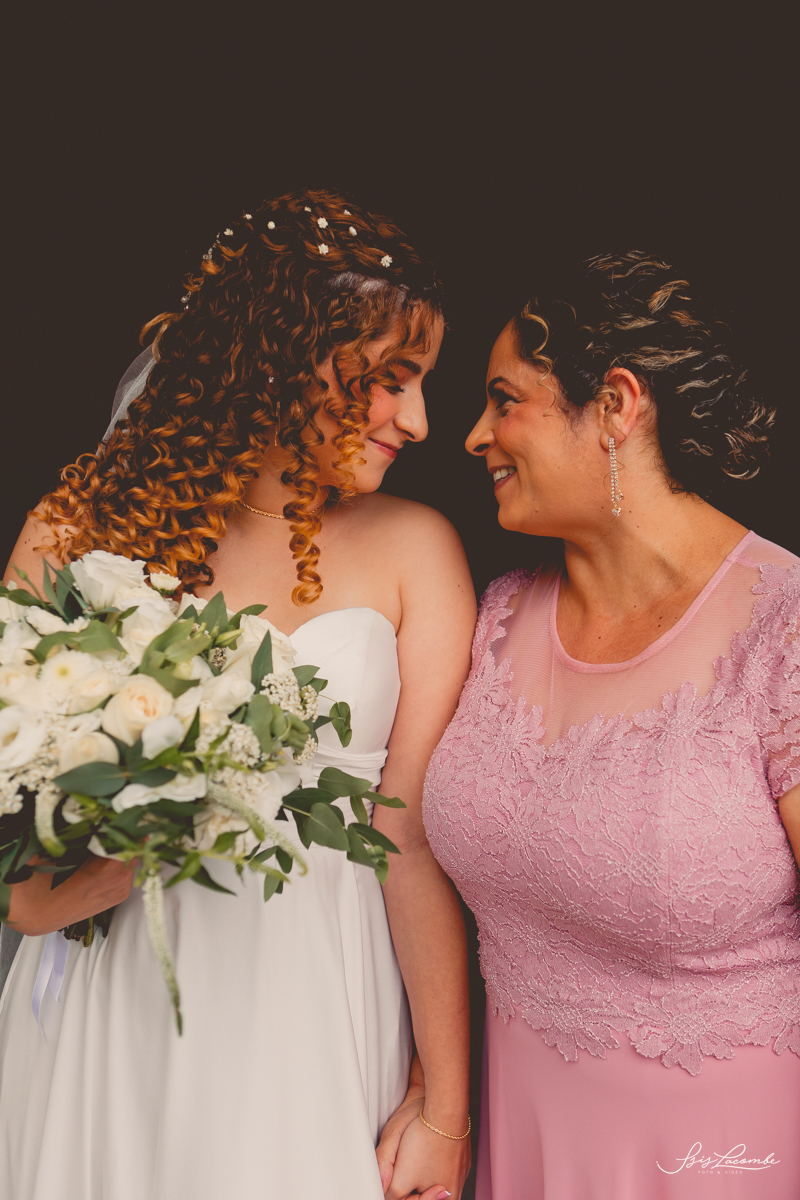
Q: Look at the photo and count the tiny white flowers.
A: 9